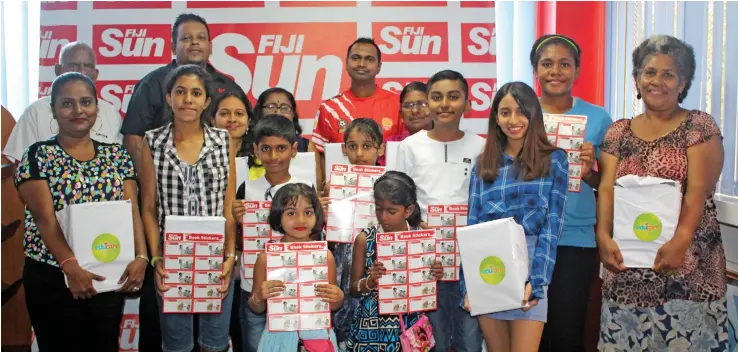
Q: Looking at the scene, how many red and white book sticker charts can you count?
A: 7